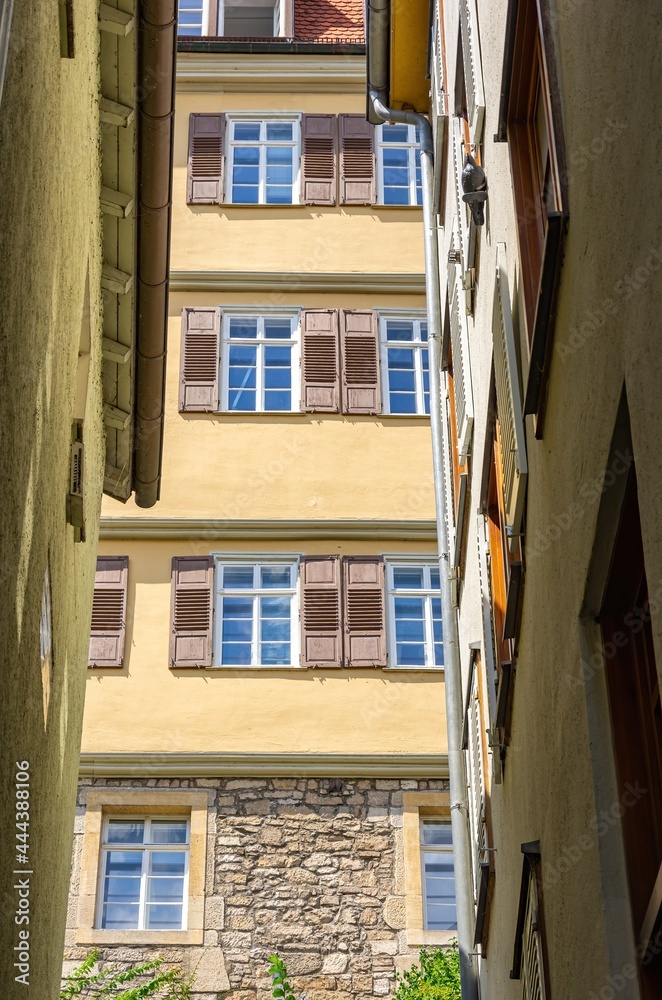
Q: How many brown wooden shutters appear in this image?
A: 10